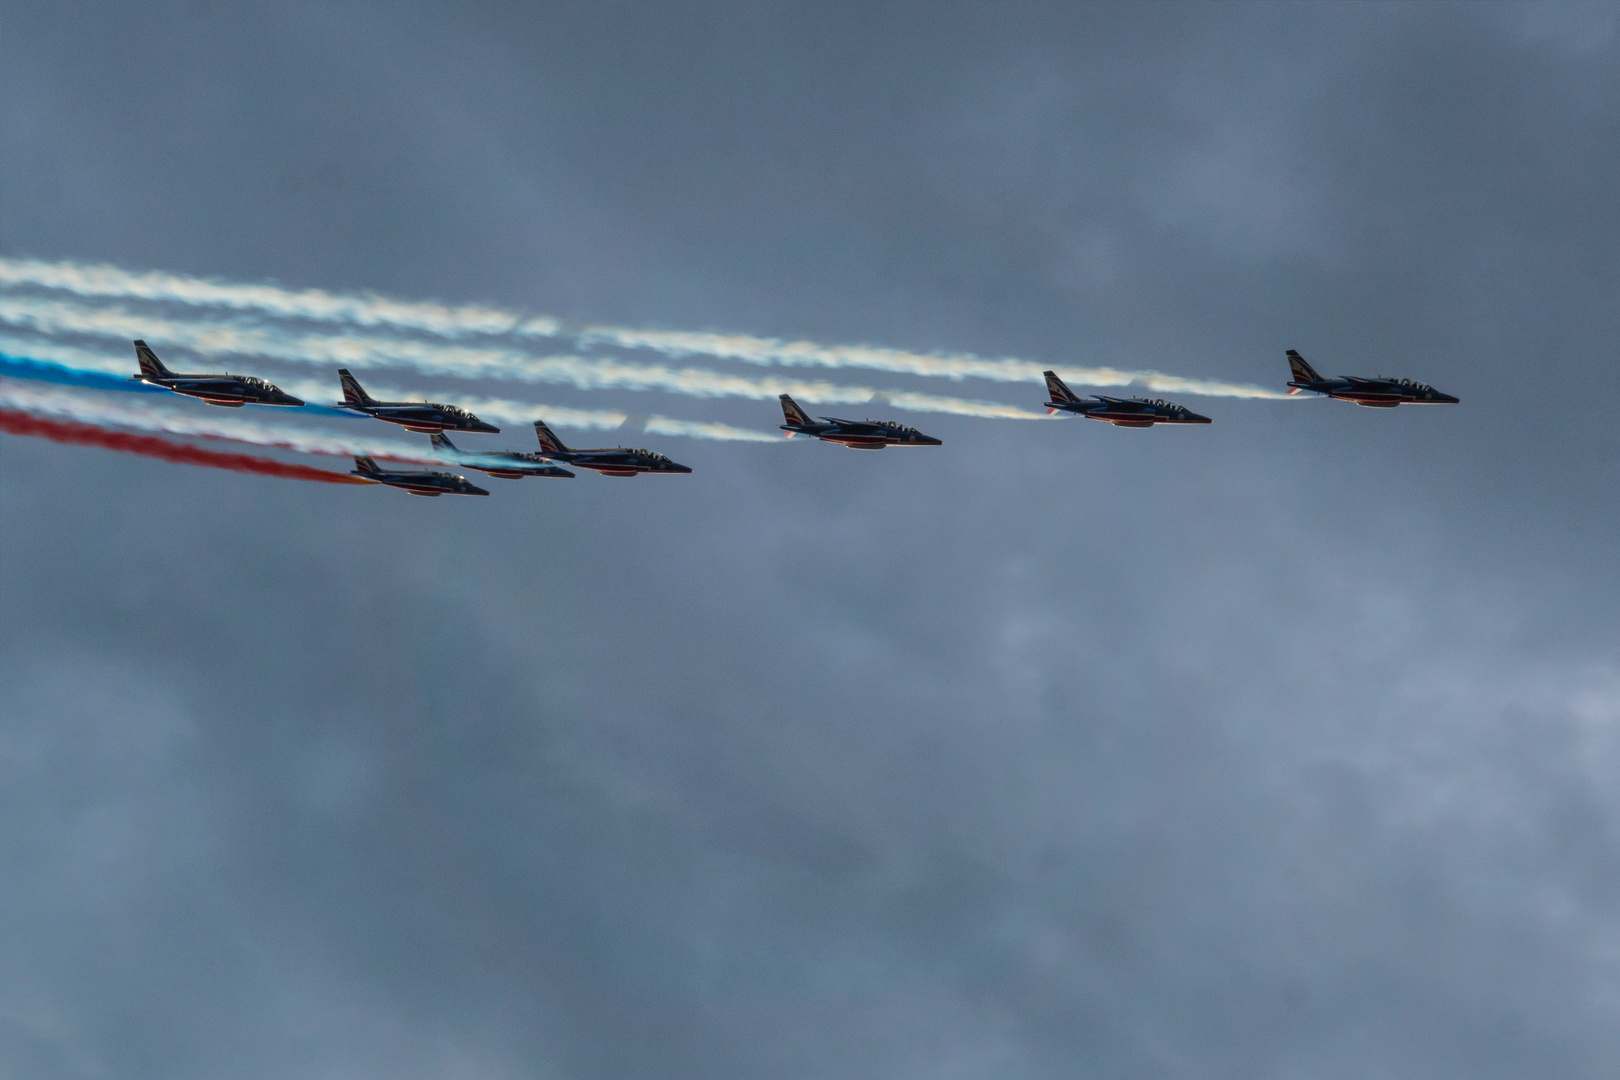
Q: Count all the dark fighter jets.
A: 8